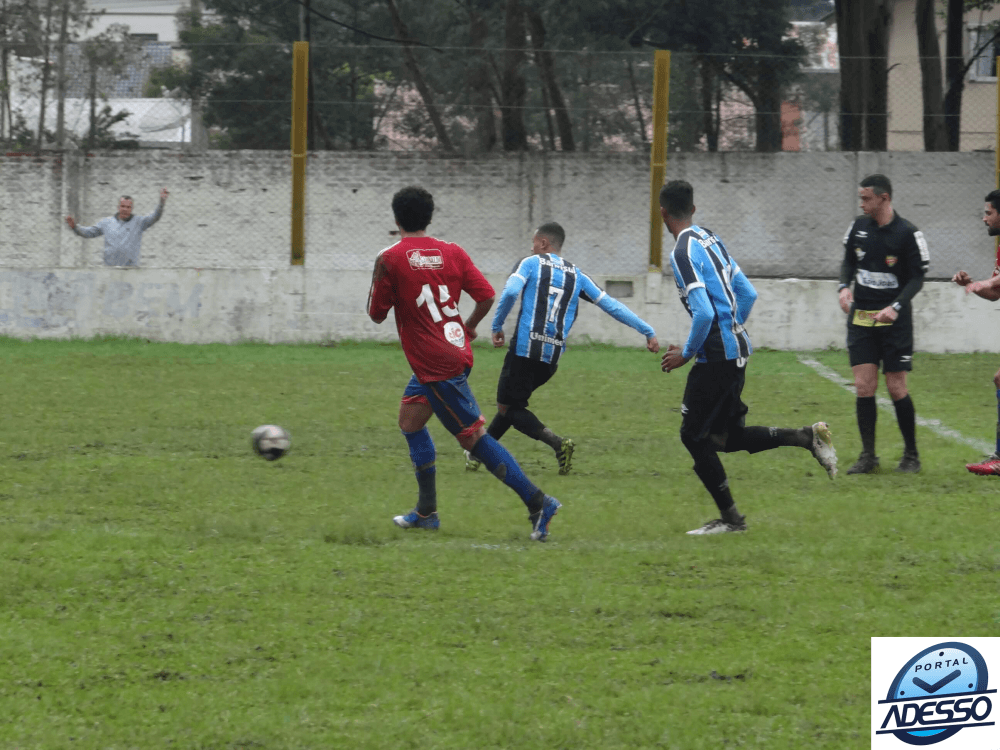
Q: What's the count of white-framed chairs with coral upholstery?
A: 0